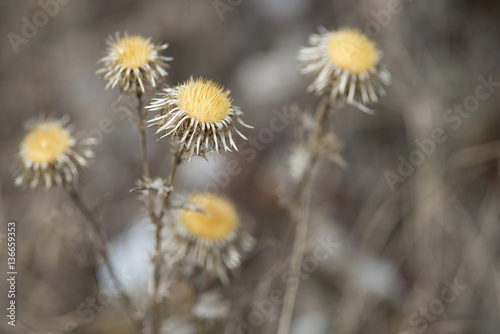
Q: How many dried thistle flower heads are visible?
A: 5